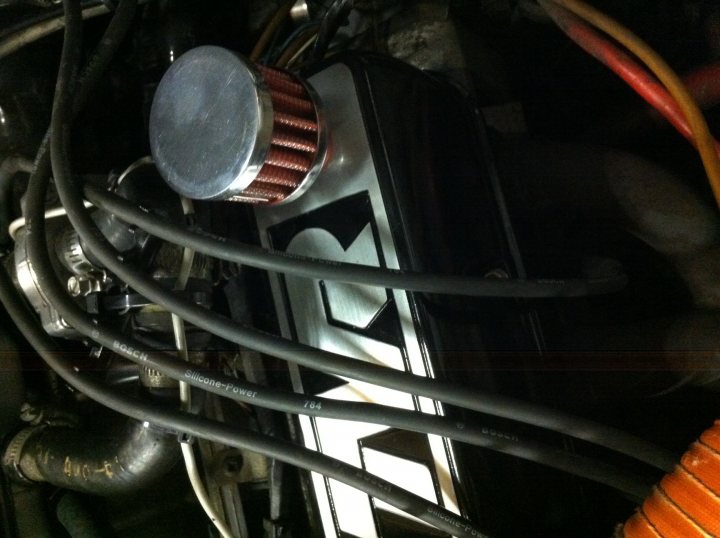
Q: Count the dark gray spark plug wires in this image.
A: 4